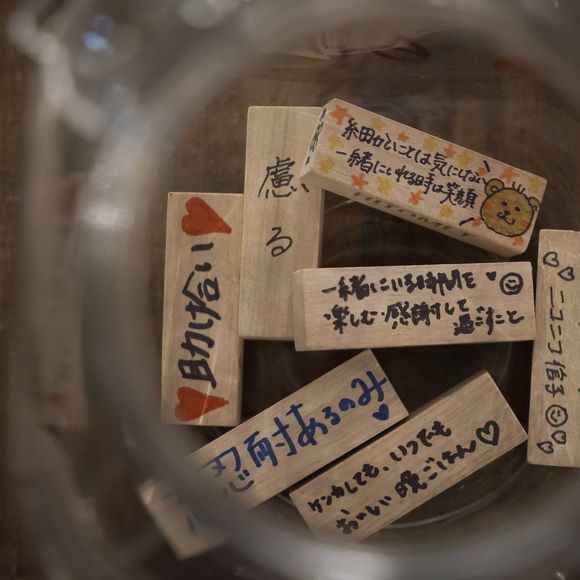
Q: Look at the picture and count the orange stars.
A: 9